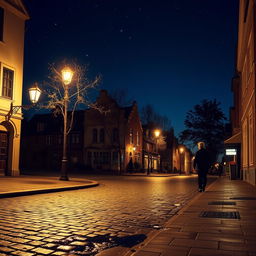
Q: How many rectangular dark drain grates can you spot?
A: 2